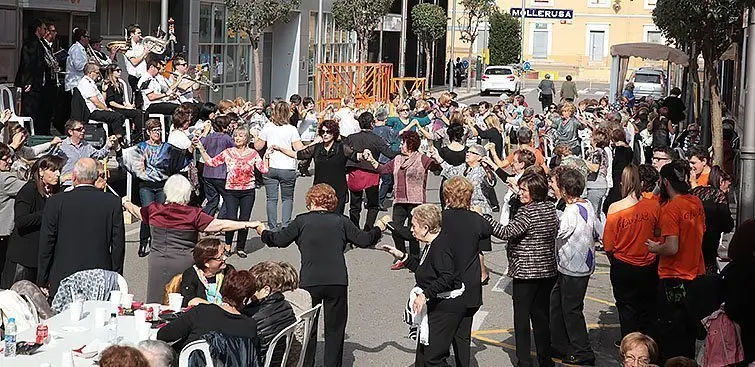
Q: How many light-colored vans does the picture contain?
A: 2